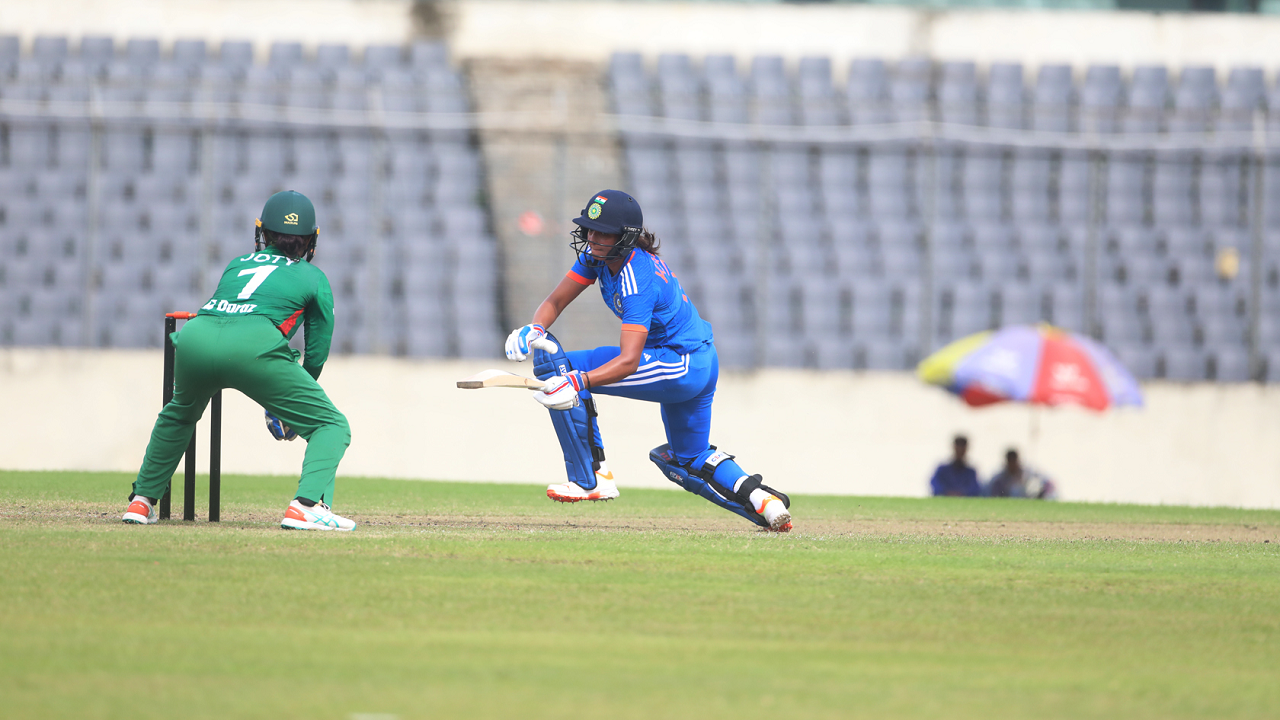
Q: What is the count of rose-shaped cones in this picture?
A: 0